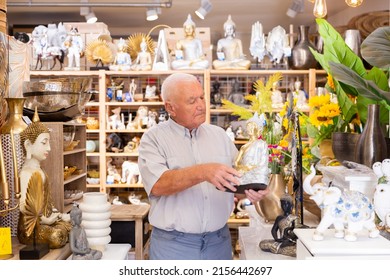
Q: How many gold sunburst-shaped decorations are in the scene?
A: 2